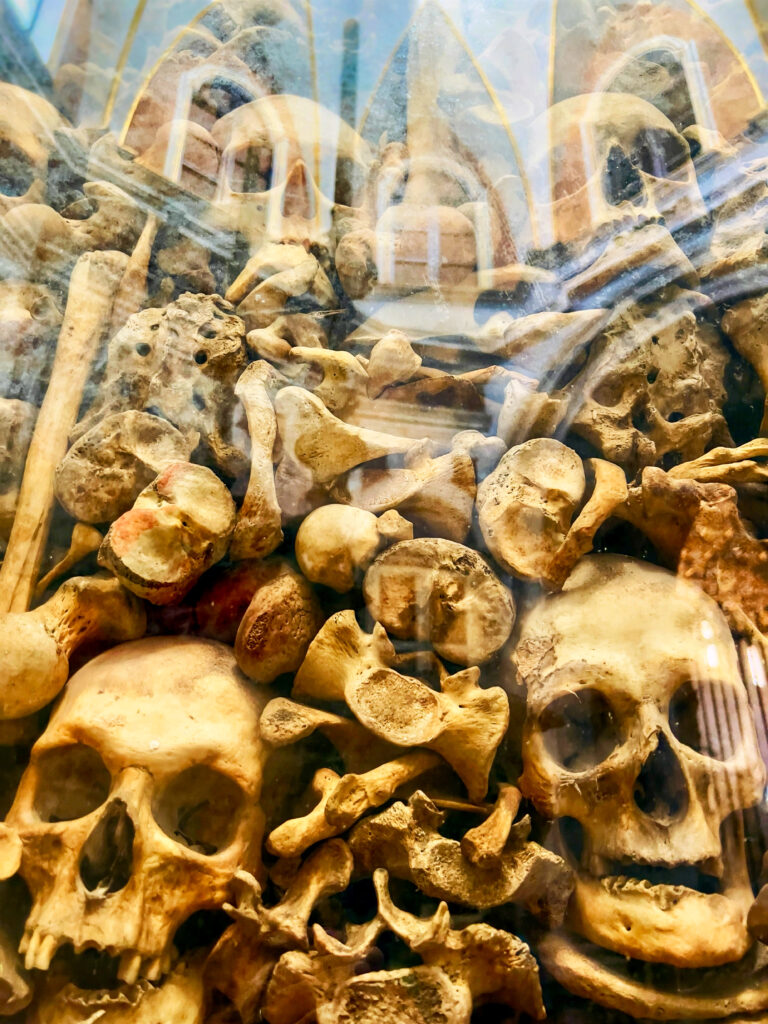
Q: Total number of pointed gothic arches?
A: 3